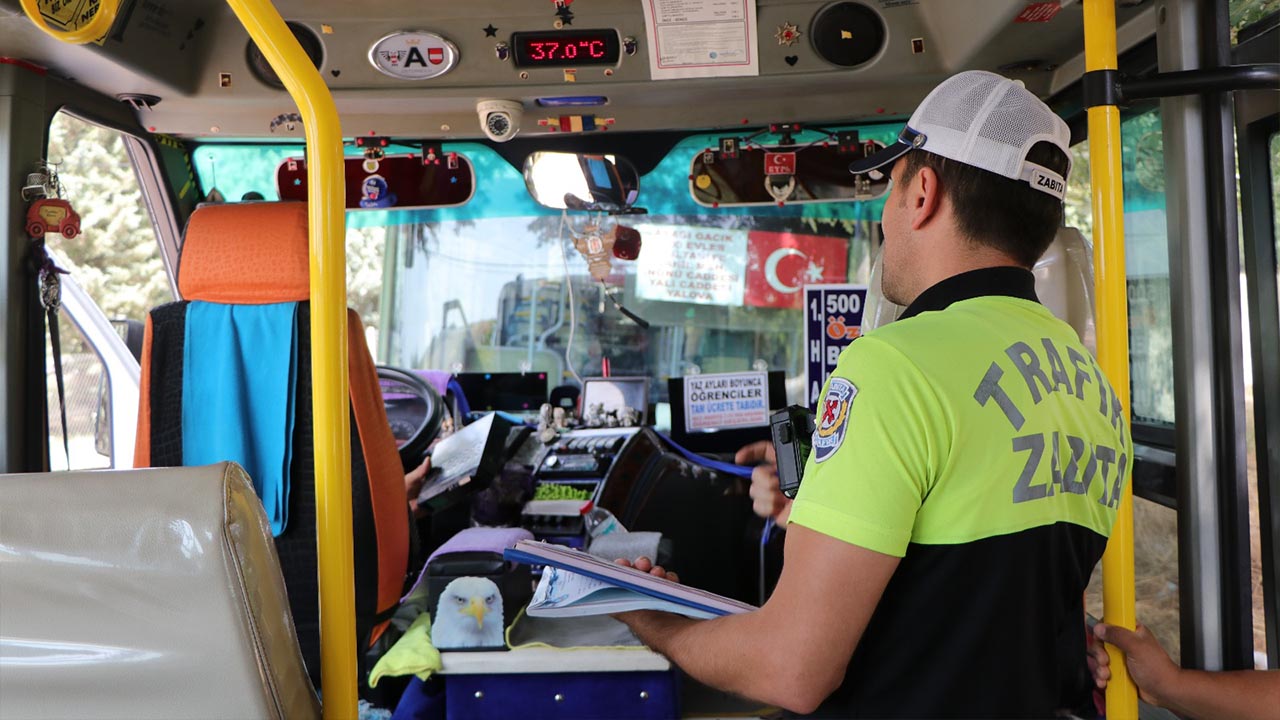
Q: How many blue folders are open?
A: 1